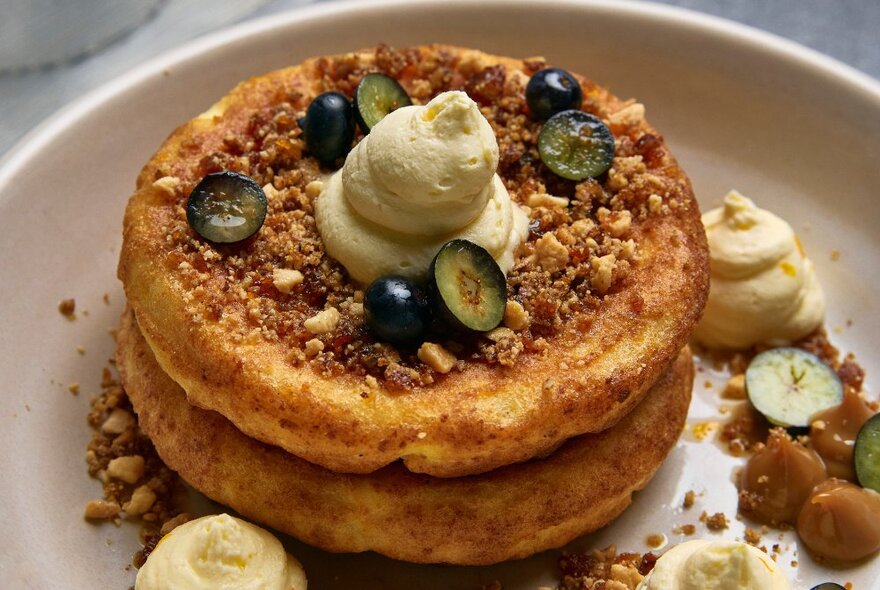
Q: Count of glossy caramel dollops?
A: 3